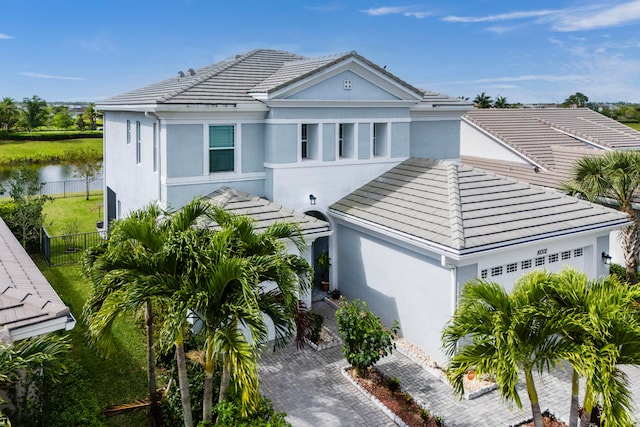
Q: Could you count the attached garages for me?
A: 1